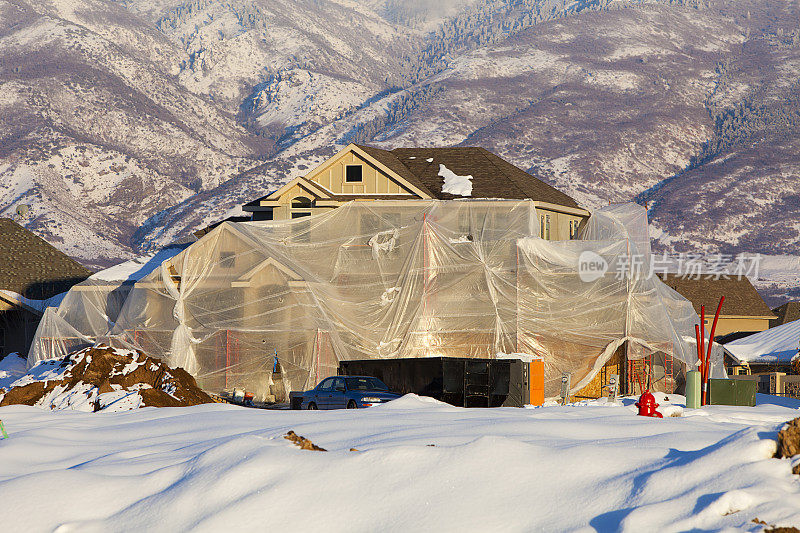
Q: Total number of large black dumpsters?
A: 1